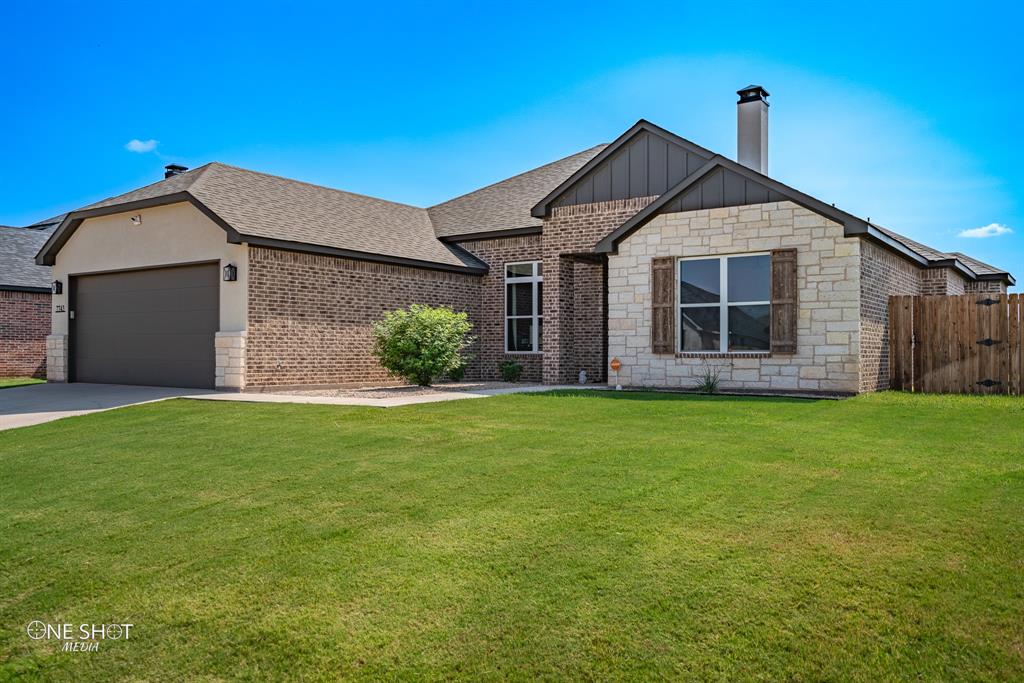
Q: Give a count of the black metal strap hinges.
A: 3